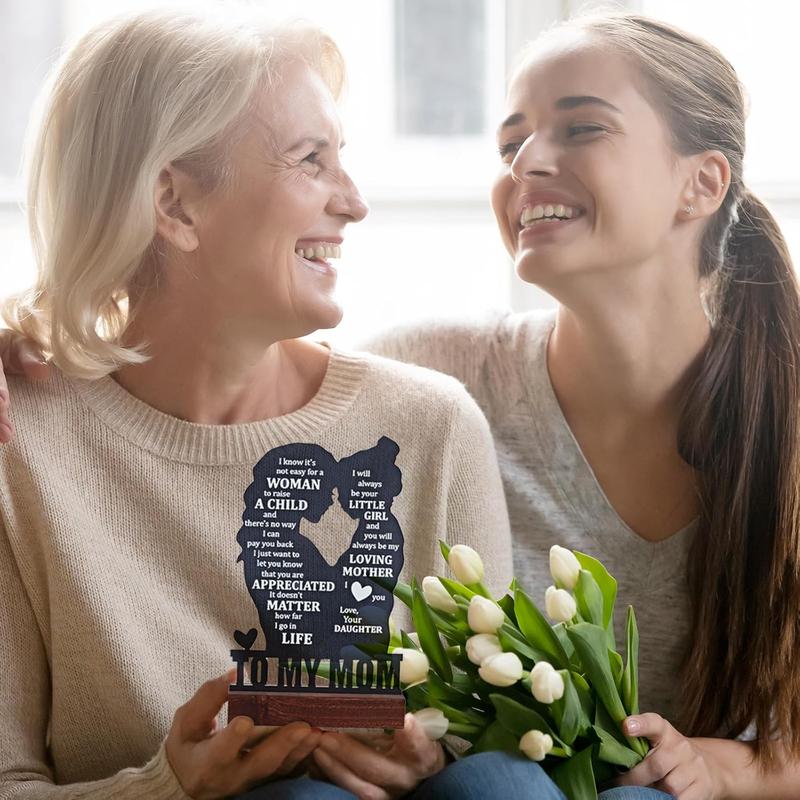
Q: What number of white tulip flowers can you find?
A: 11